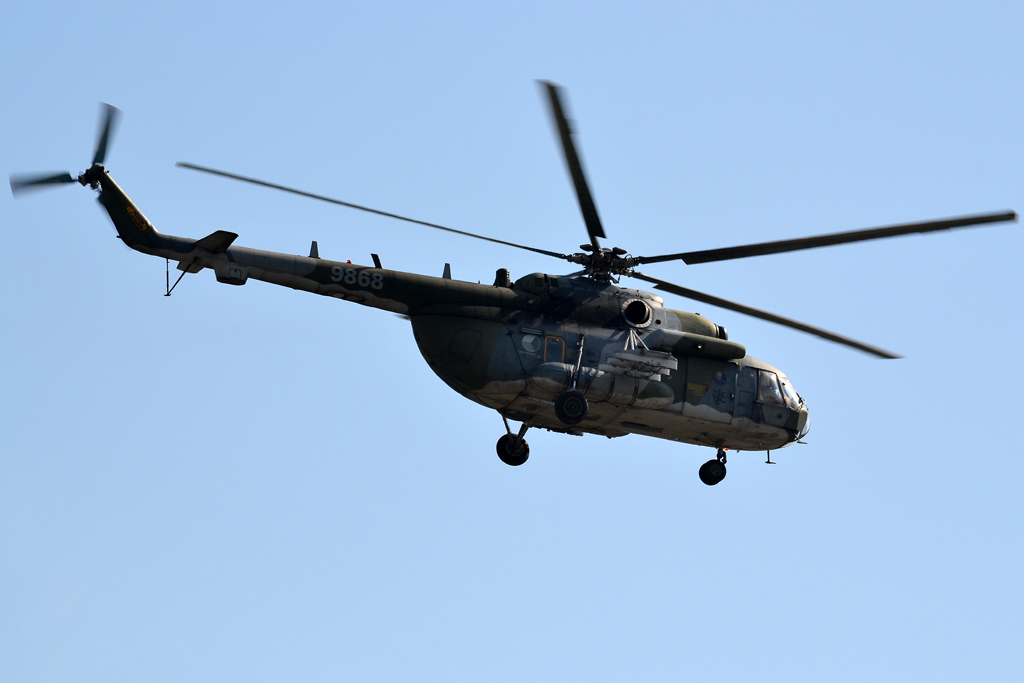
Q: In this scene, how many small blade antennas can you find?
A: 3